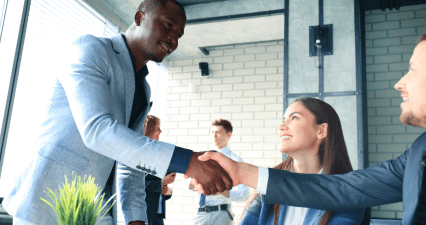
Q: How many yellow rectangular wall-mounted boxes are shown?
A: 0